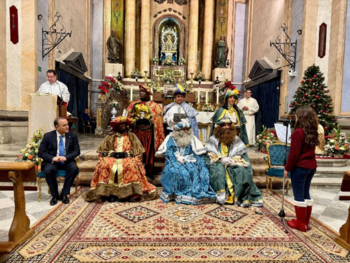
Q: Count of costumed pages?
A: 3